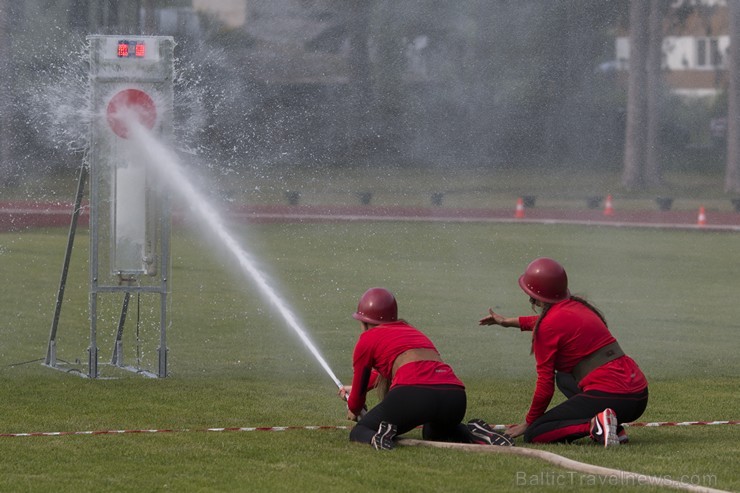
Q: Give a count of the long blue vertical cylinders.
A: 0